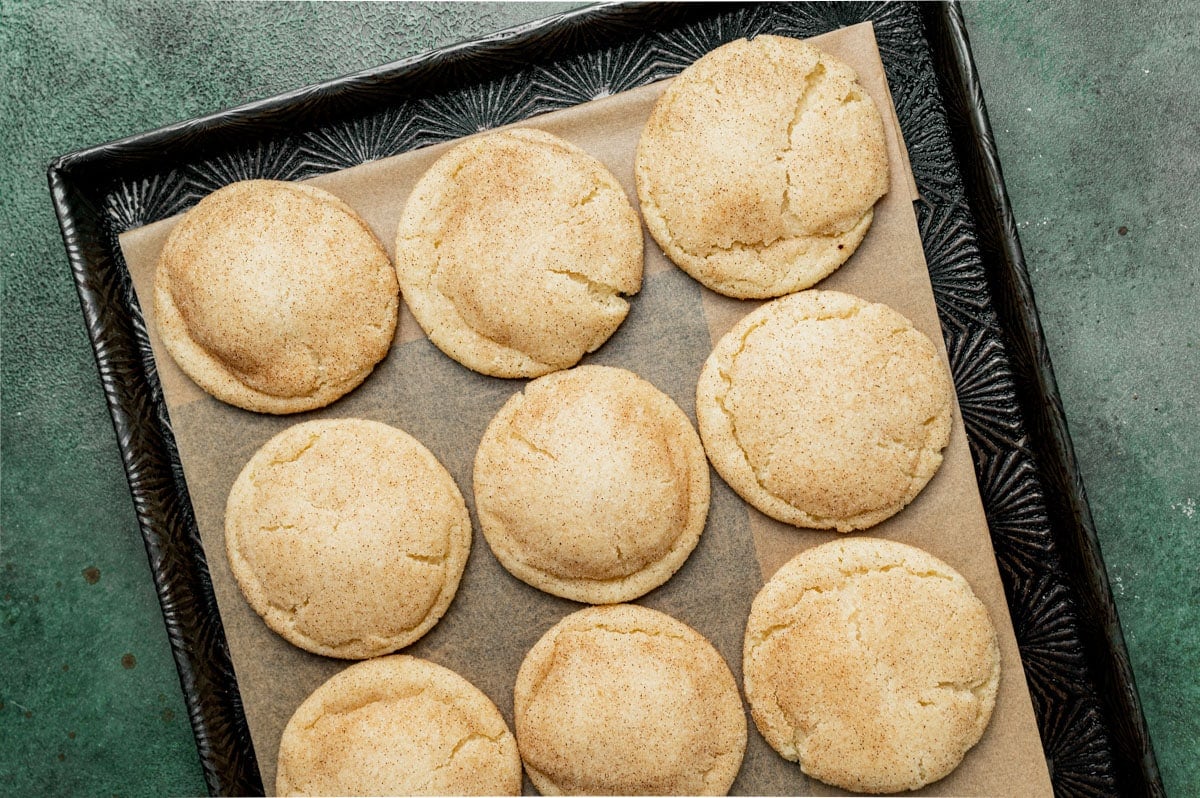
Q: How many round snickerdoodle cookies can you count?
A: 9